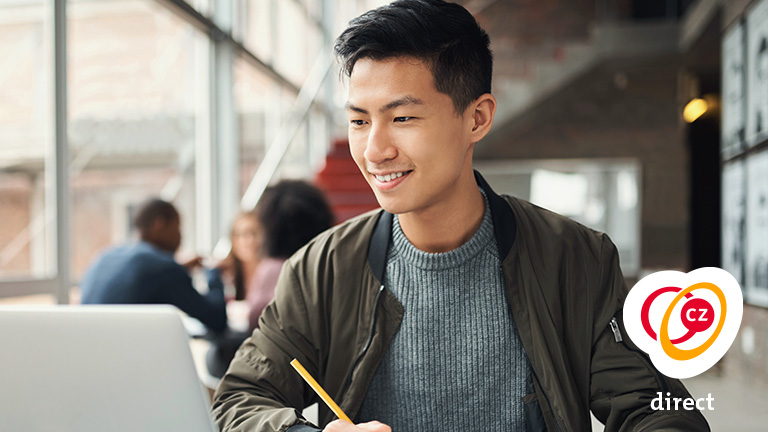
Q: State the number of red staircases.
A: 1